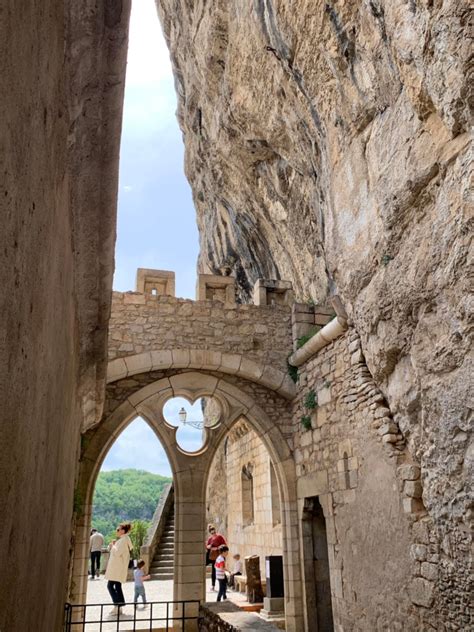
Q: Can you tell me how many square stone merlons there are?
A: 3